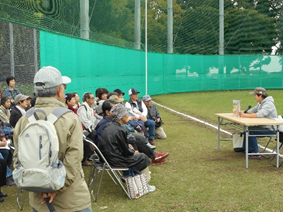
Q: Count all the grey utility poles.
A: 4